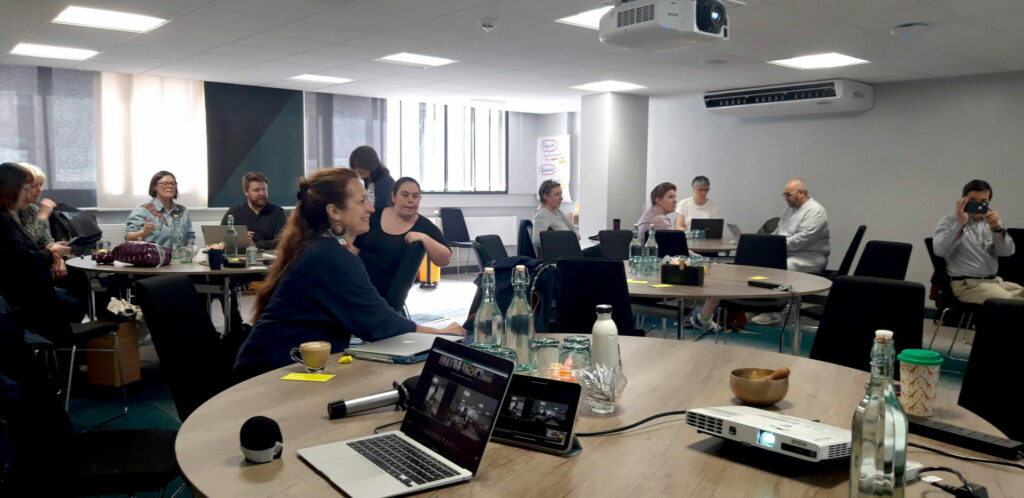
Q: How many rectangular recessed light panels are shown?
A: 7